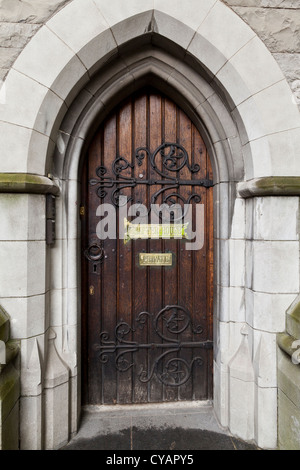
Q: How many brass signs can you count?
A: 2